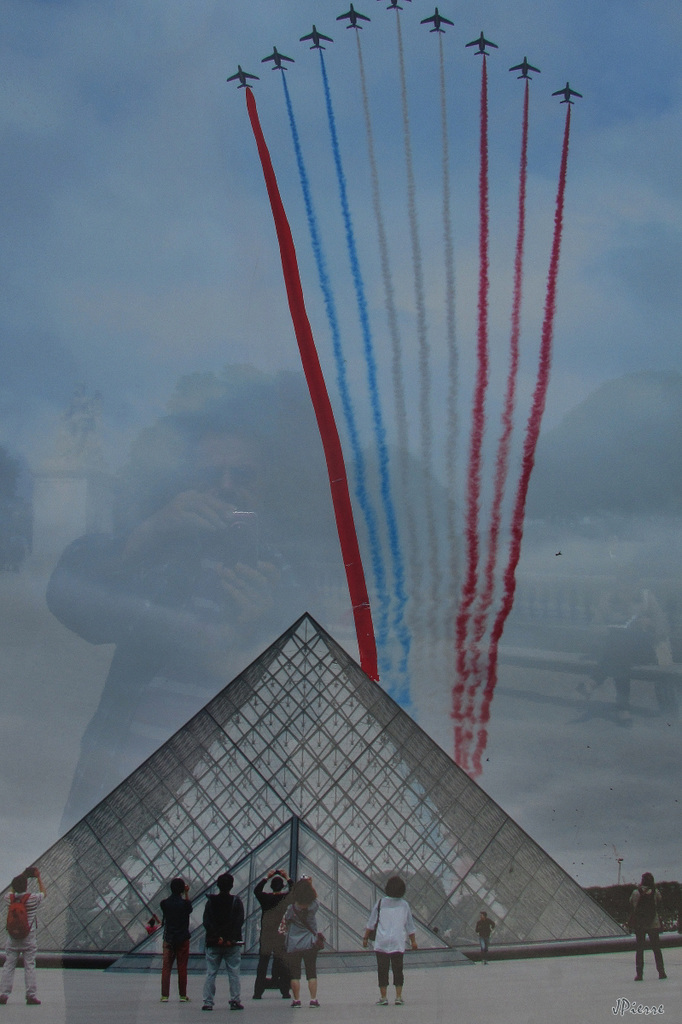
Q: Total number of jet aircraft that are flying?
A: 9